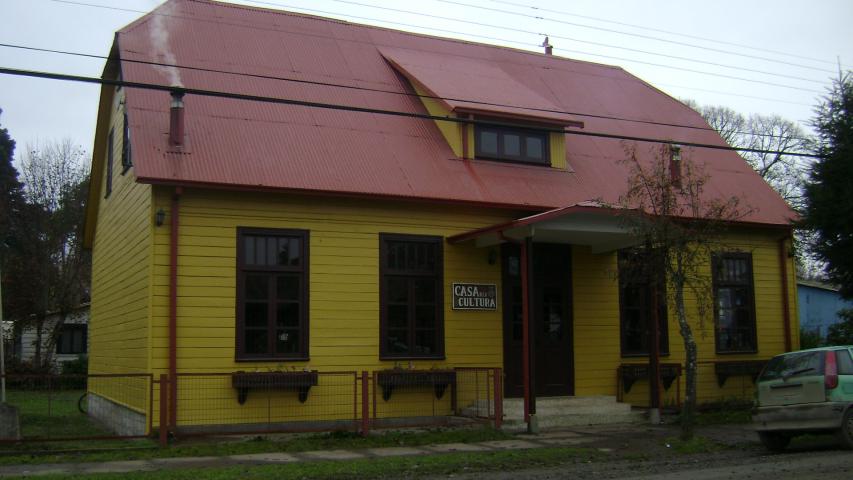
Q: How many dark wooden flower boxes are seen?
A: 4